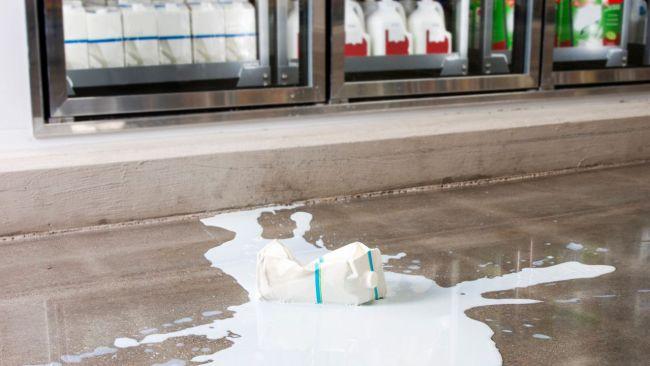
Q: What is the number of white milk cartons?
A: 7